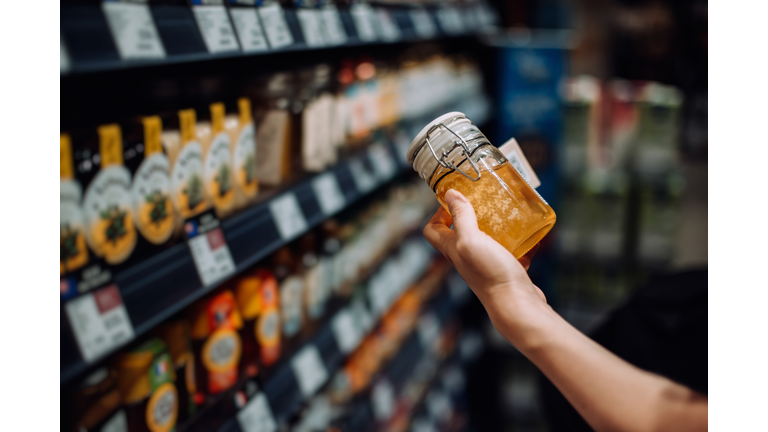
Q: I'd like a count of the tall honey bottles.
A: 6